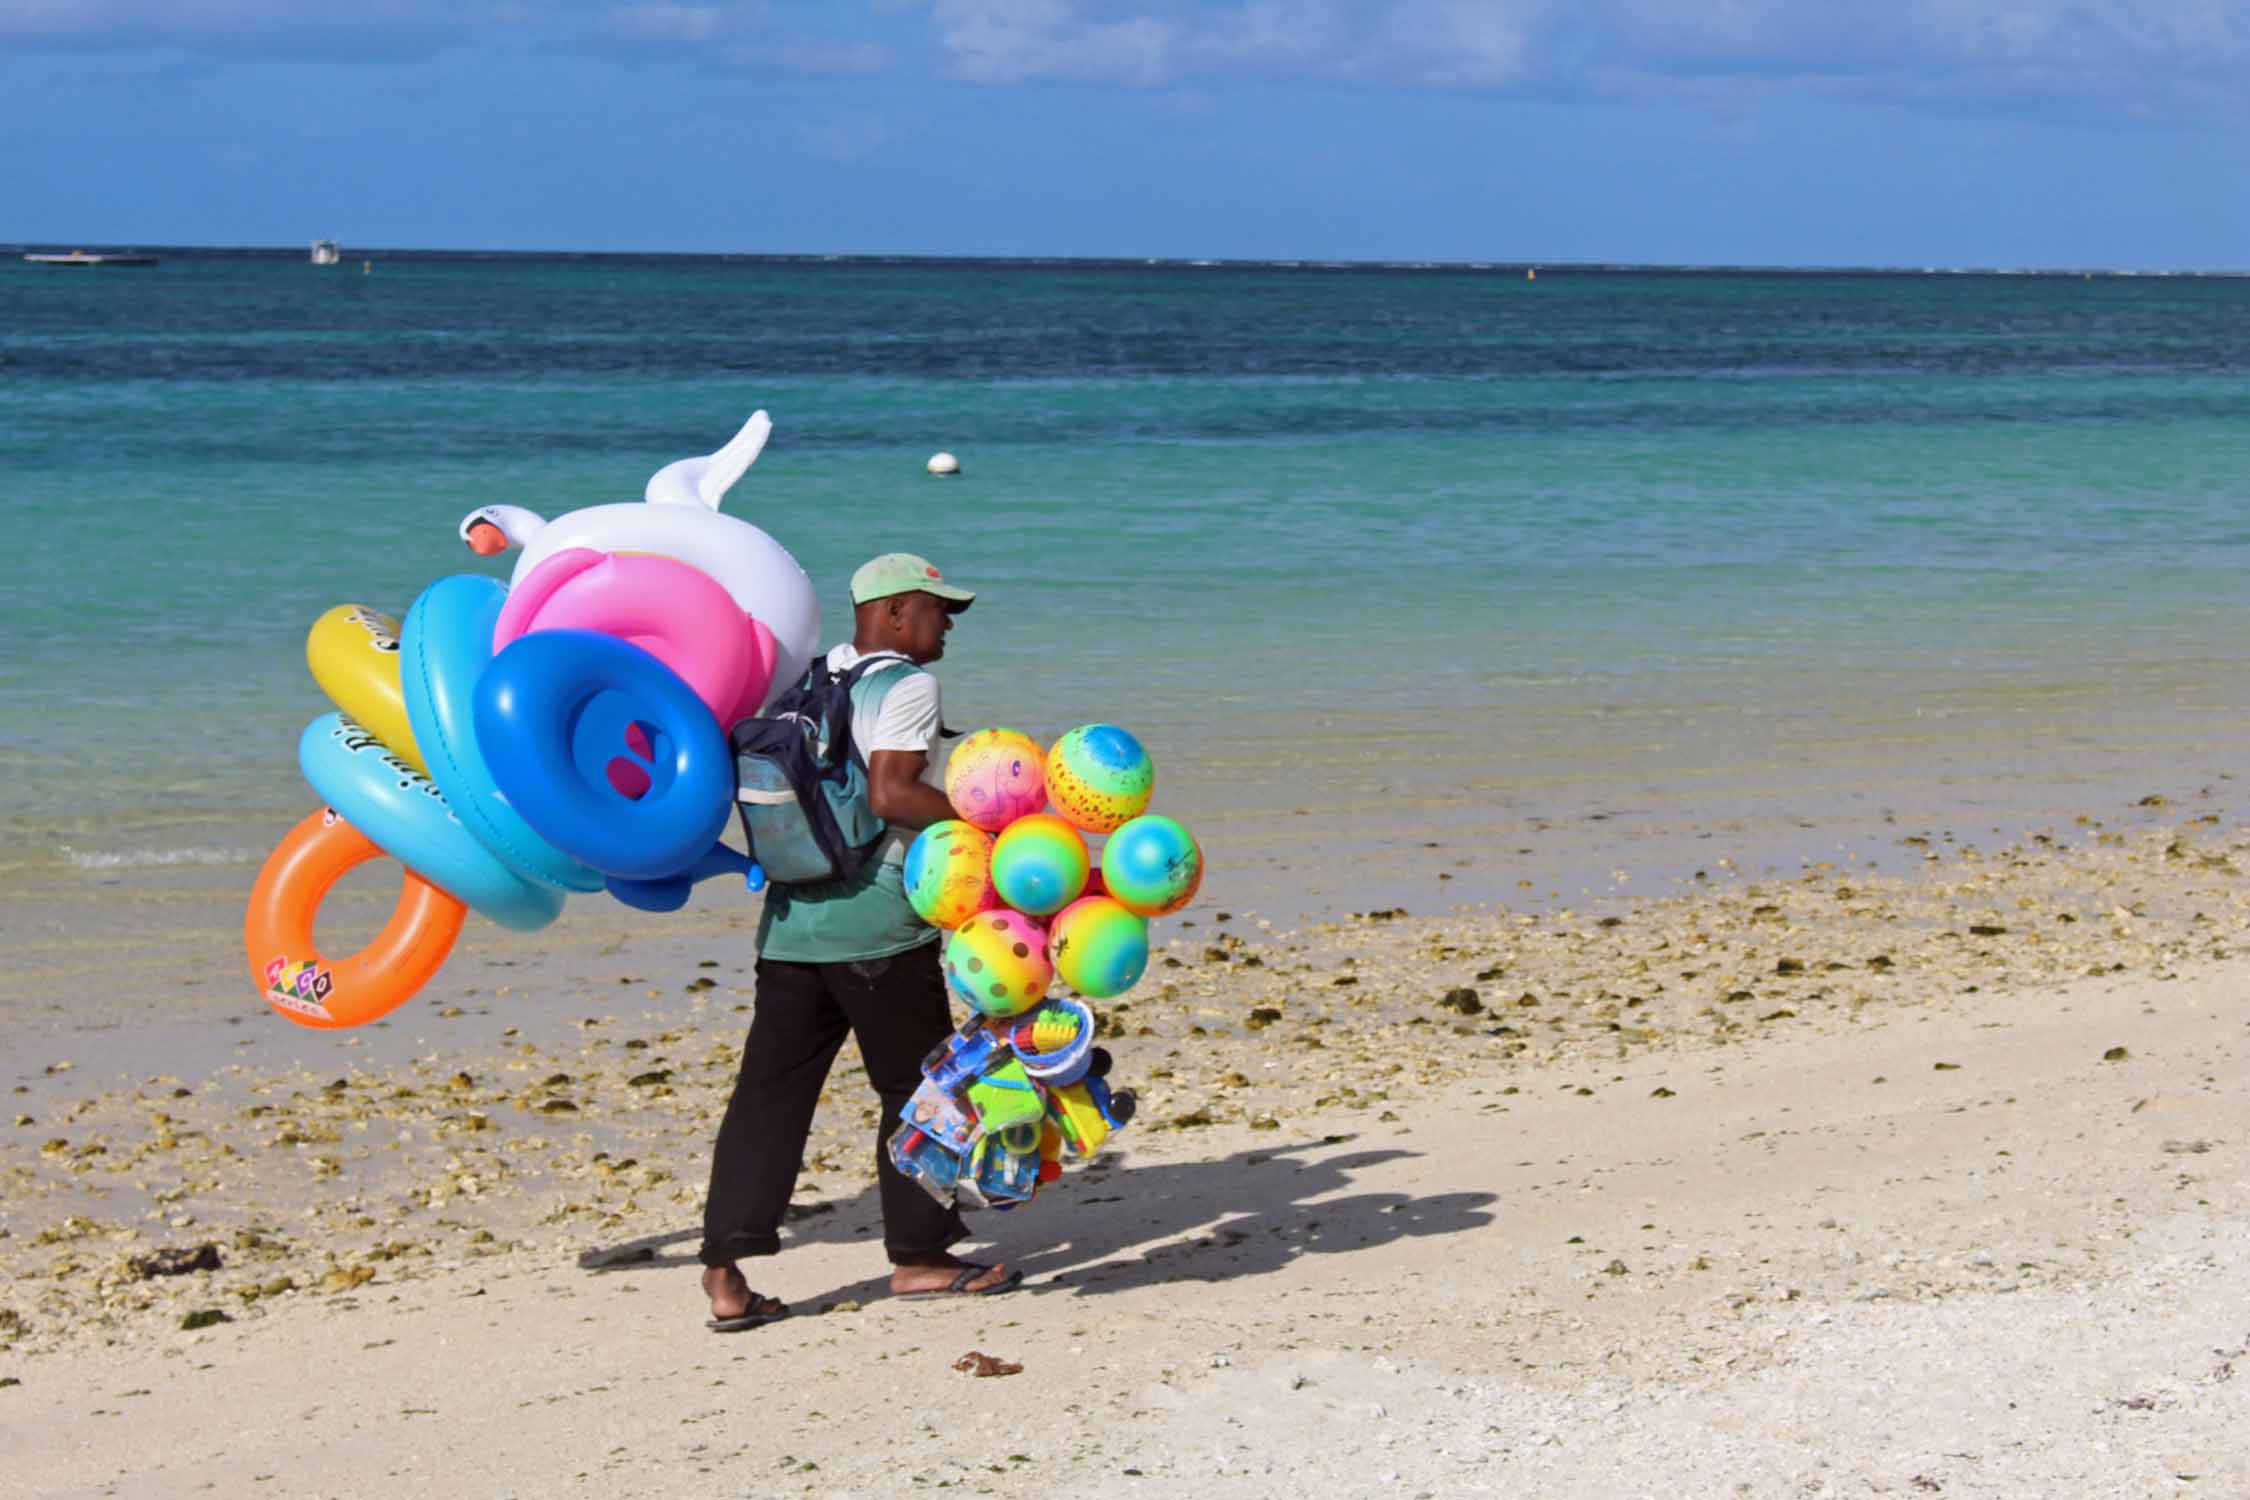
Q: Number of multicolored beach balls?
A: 7